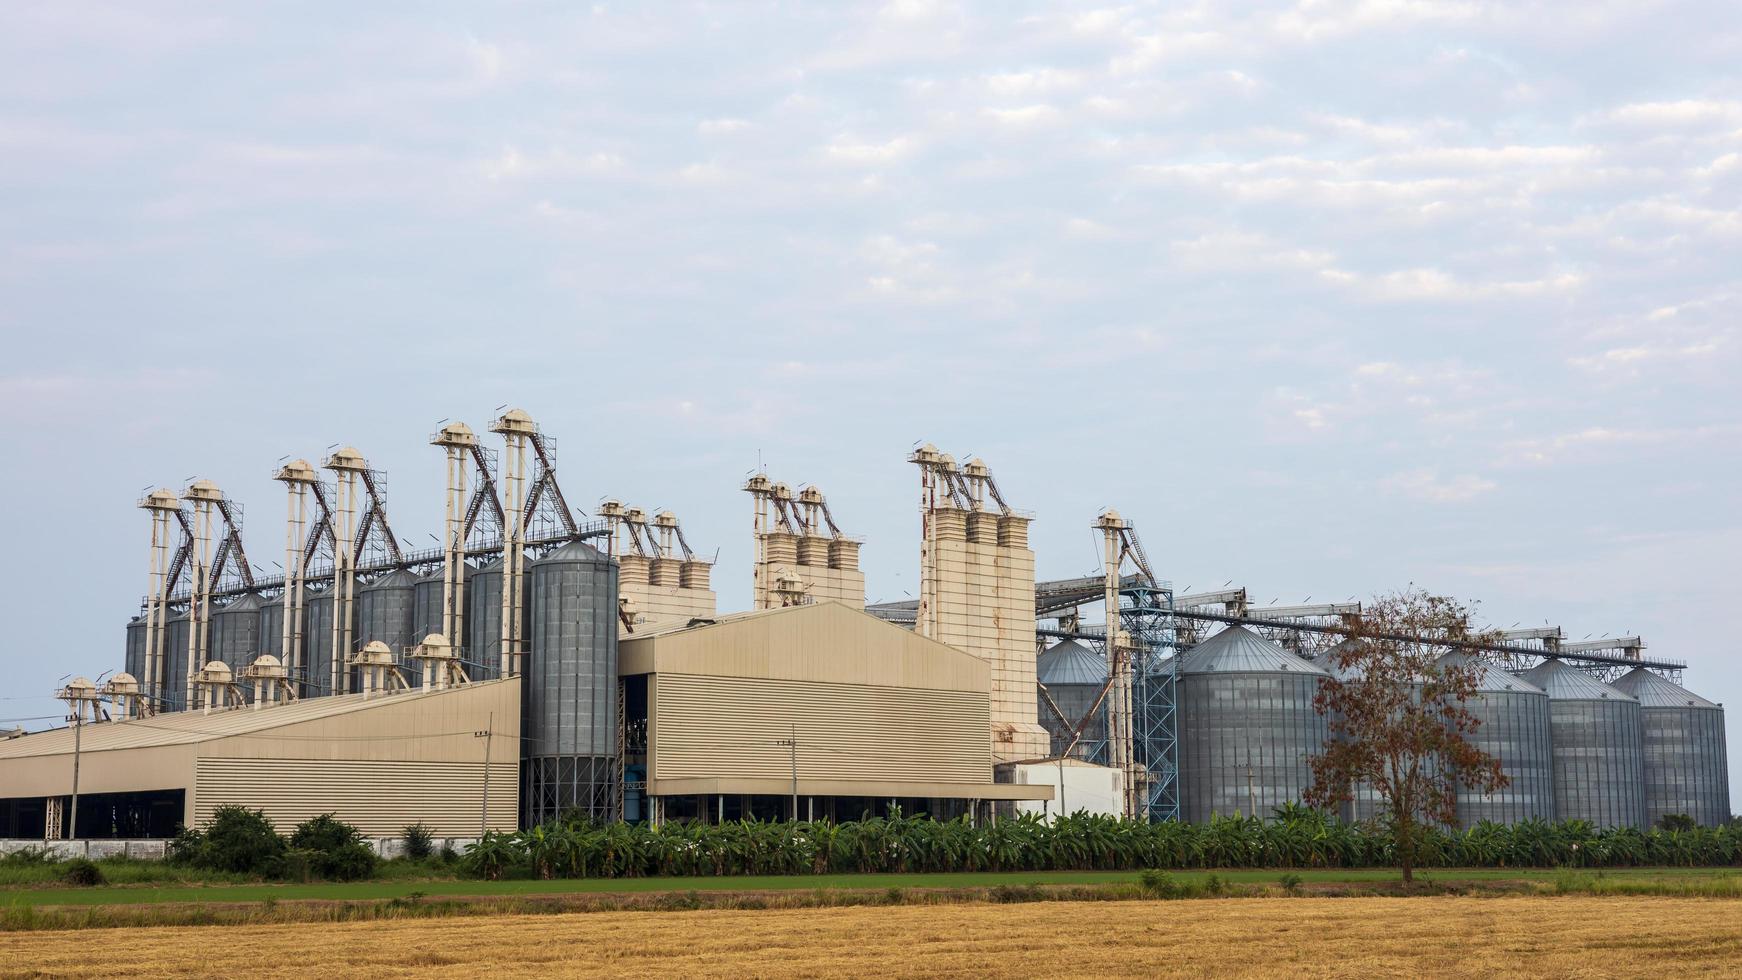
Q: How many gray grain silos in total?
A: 15